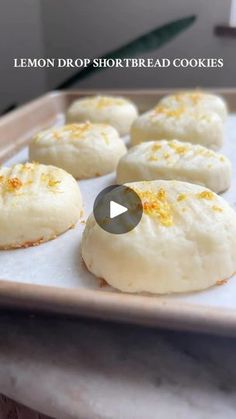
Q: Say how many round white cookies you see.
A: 7